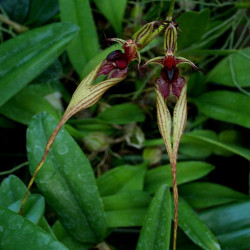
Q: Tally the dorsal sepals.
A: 2